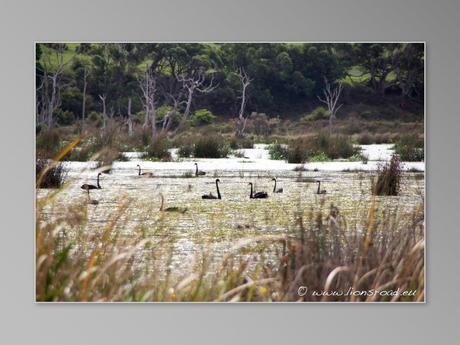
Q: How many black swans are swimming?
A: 9